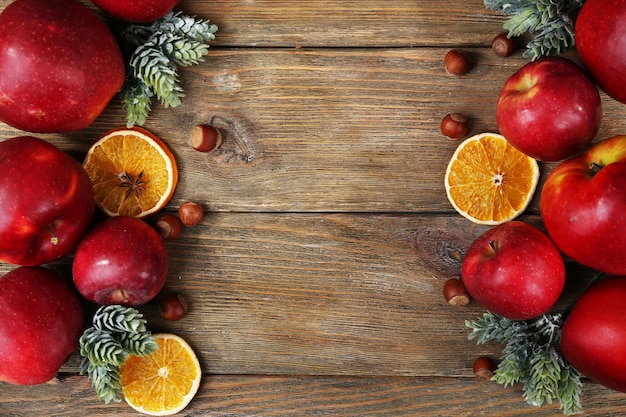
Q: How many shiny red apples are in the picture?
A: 10